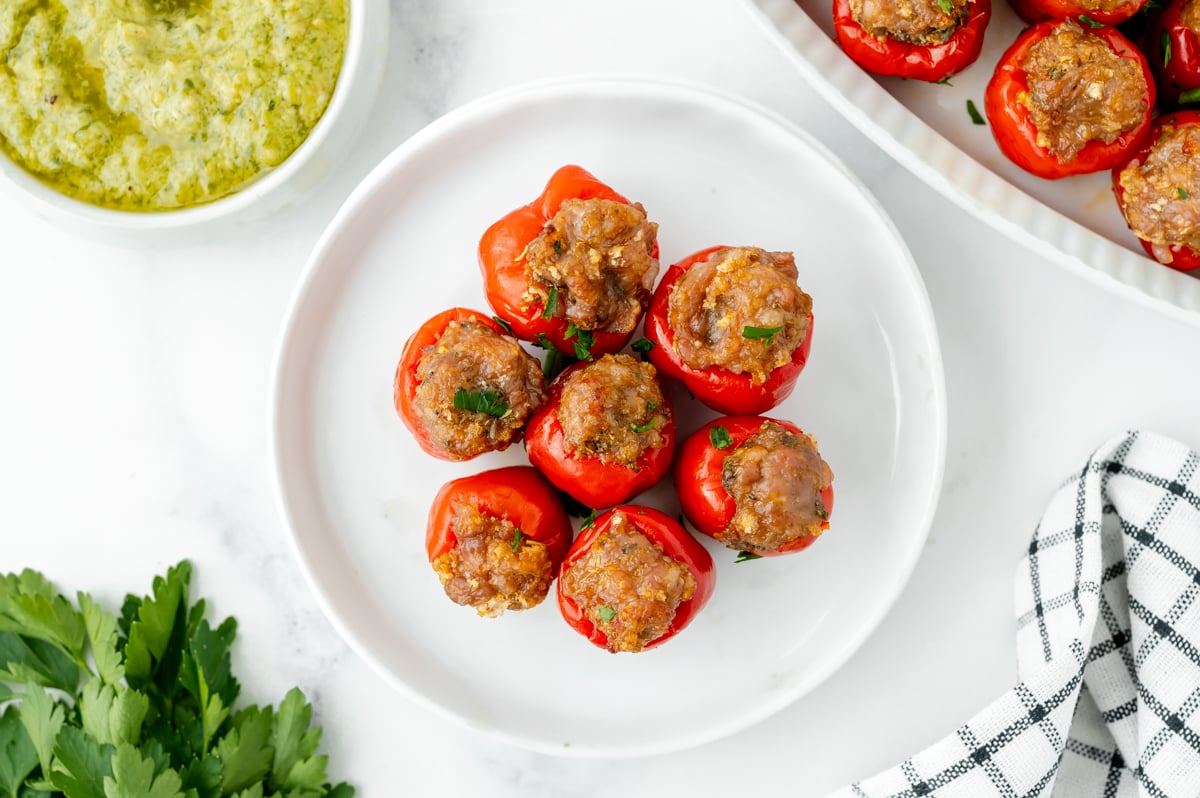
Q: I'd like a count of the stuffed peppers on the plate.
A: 7